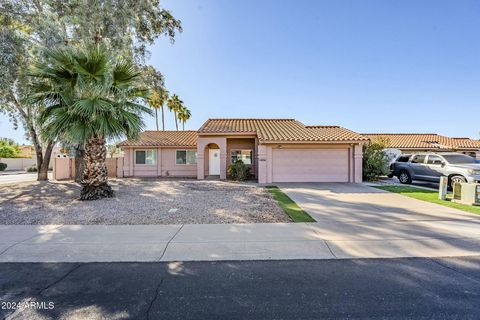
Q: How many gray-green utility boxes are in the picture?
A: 2